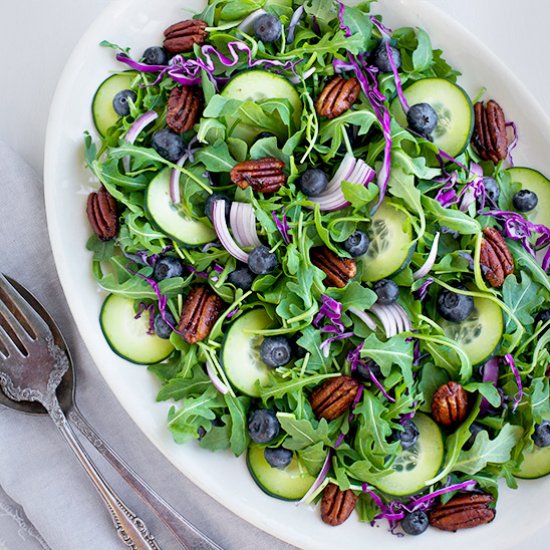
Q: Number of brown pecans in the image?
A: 13